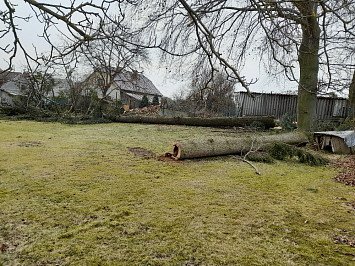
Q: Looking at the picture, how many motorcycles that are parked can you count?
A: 0